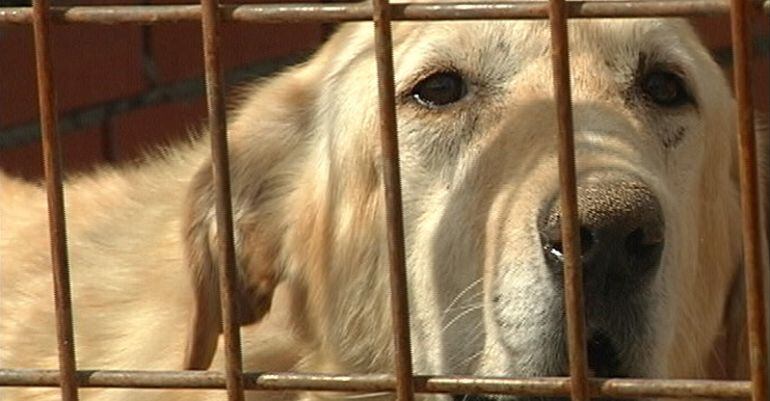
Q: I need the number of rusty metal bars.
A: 7